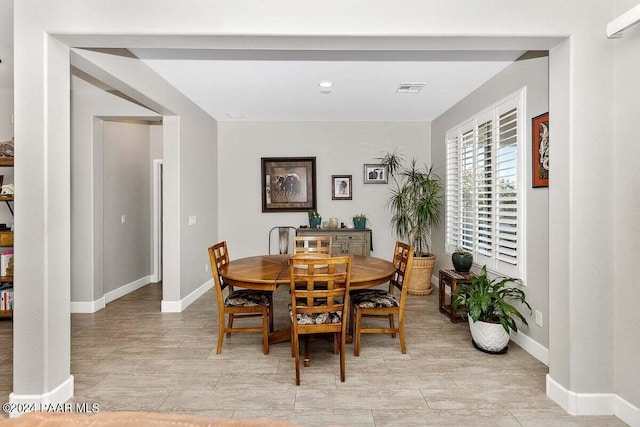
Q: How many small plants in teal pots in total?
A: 2